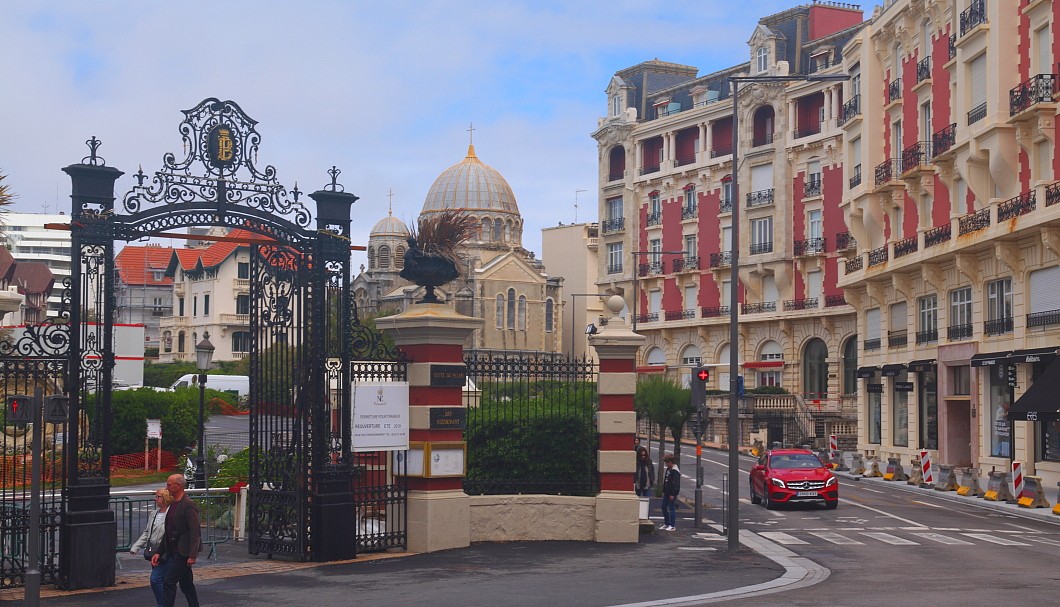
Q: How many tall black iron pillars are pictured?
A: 2